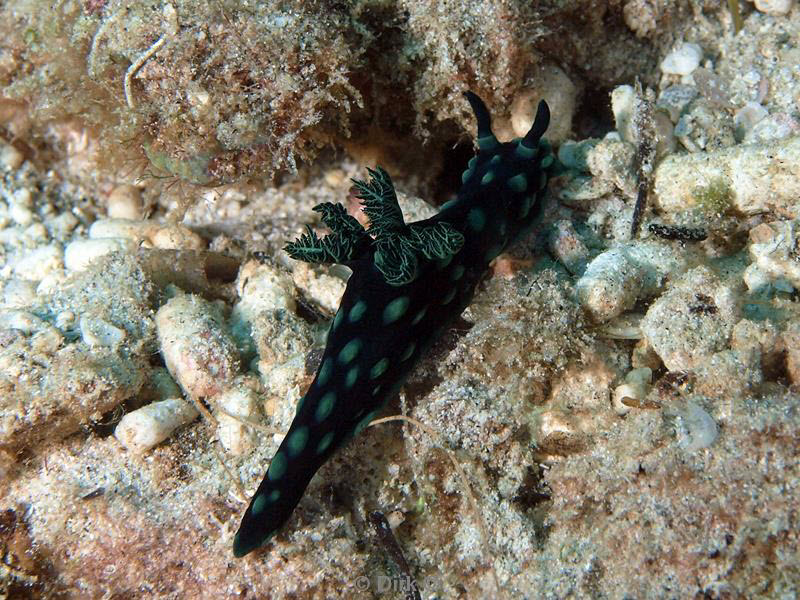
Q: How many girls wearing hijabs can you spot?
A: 0